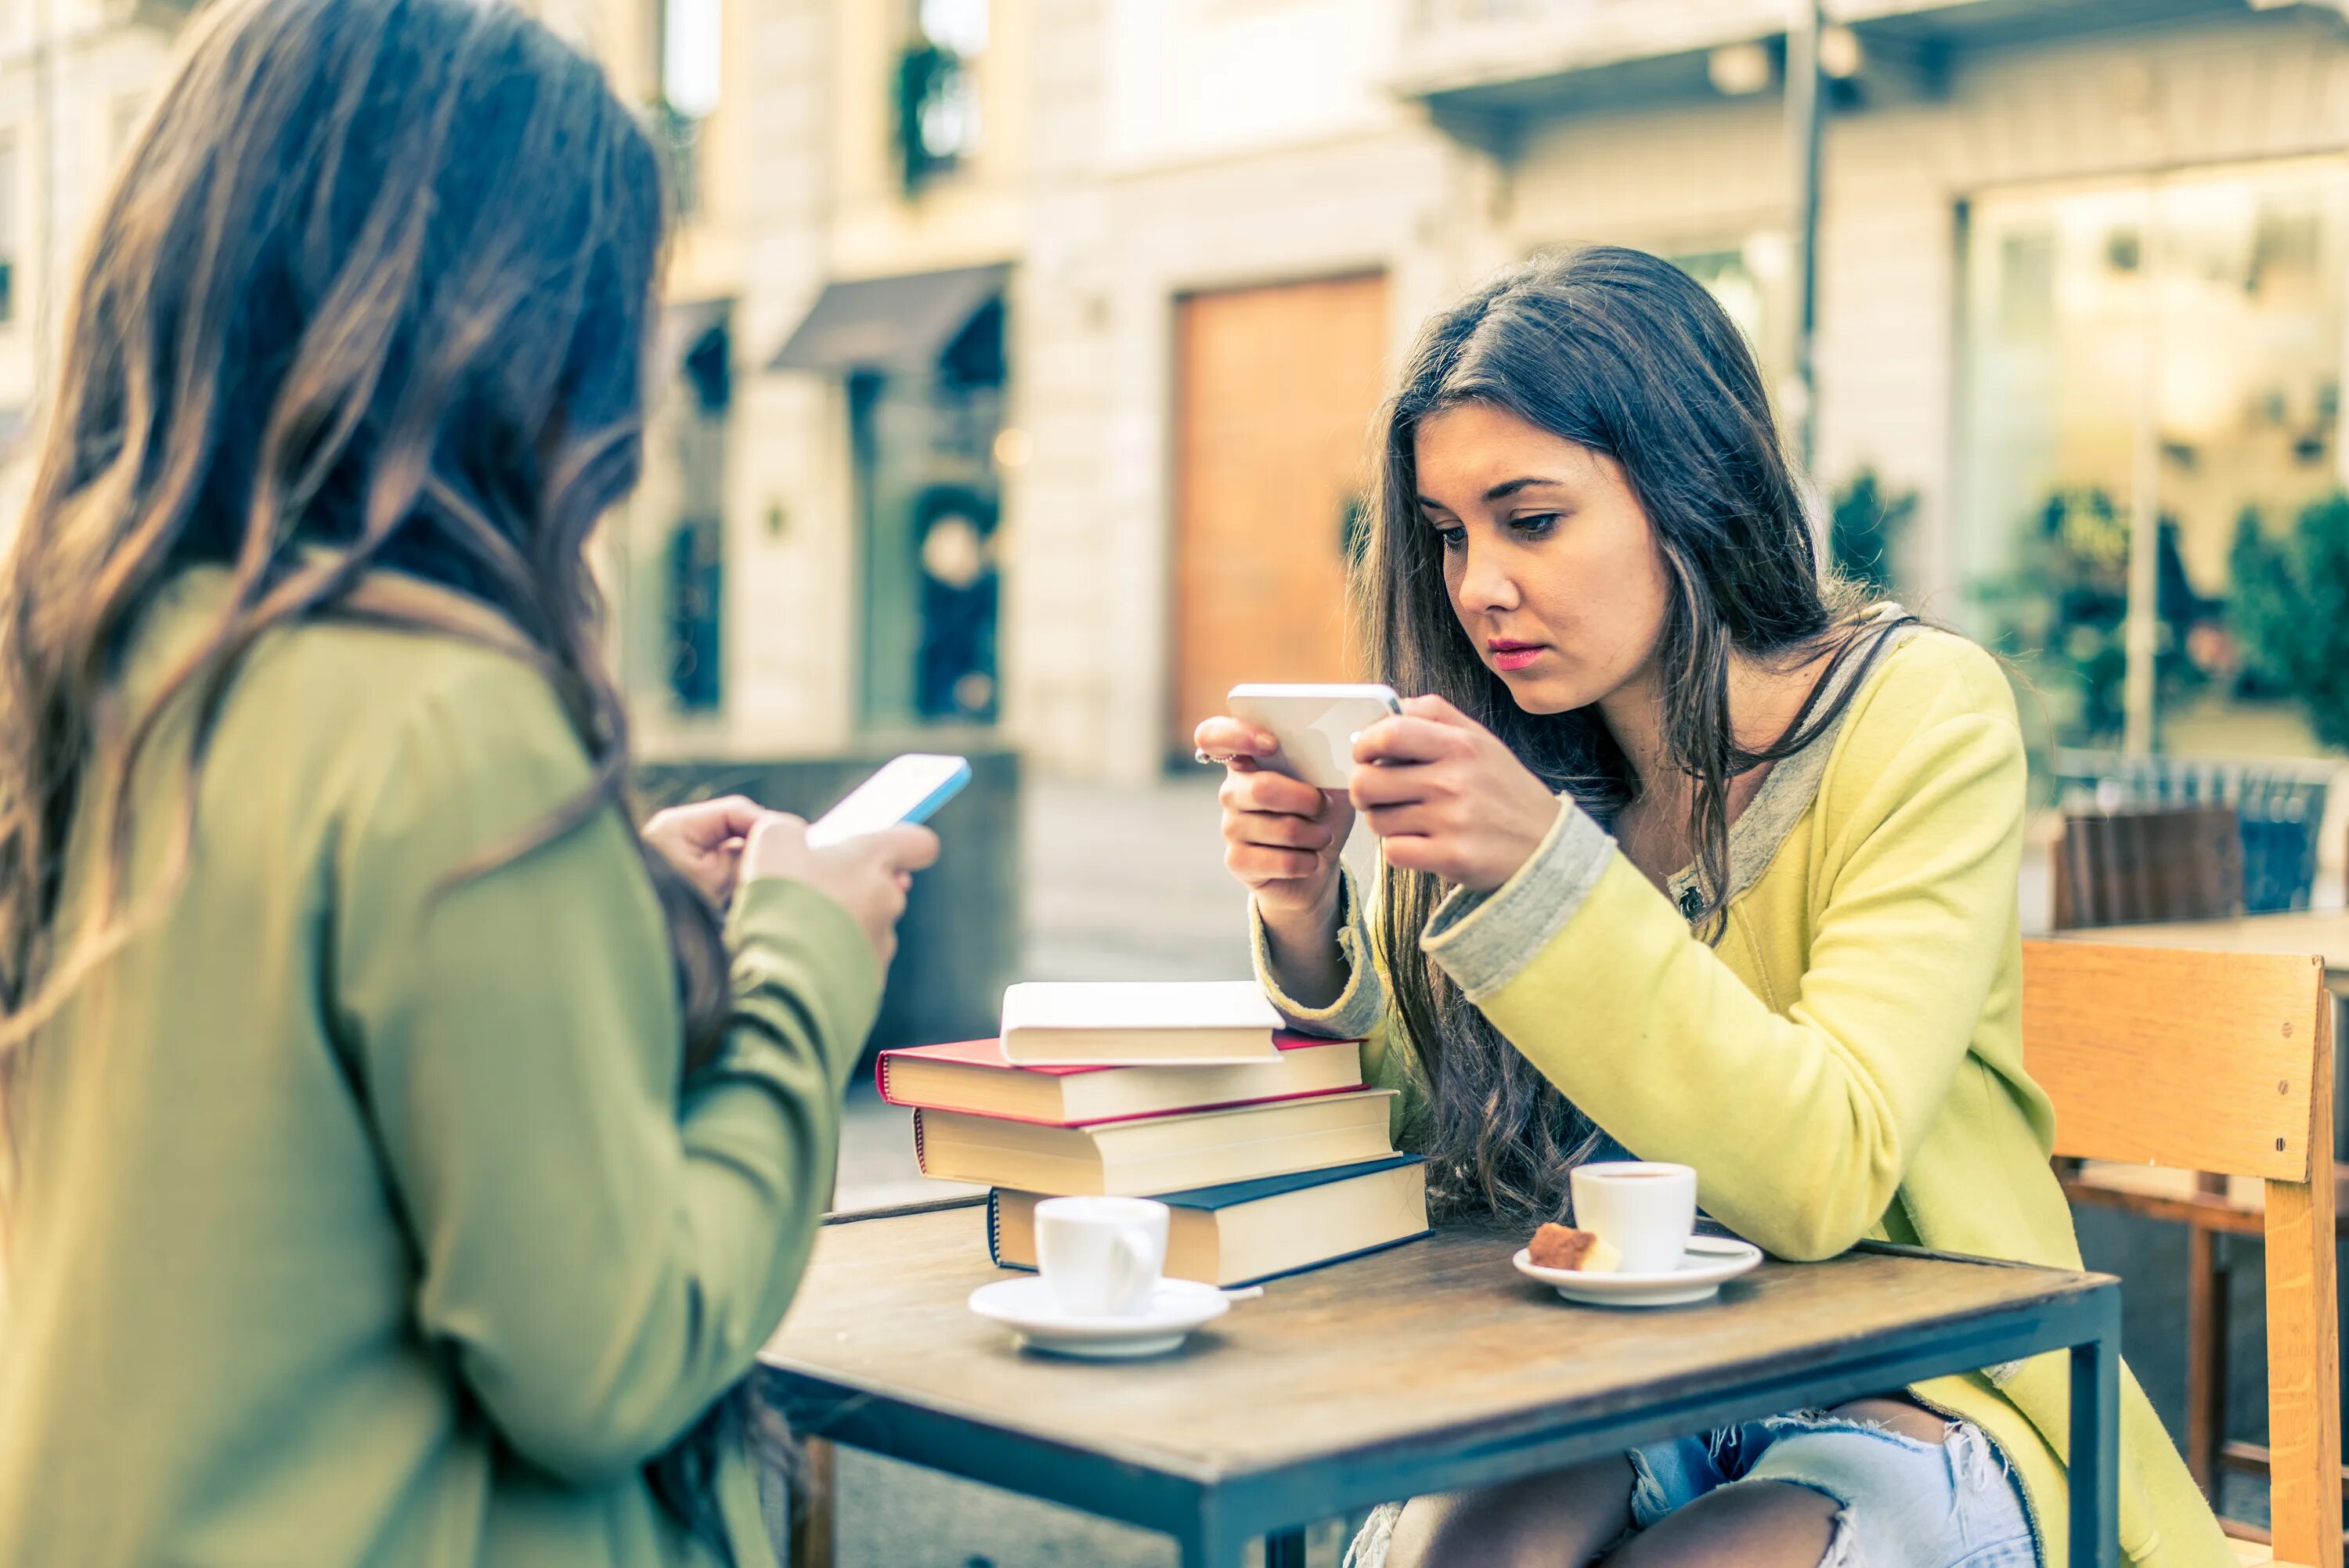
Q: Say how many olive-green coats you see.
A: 1